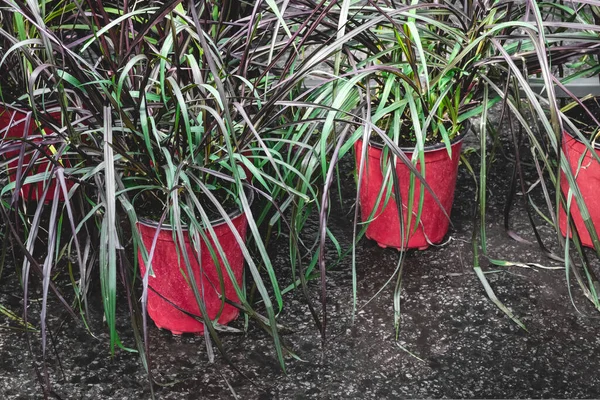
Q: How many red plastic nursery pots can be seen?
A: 4